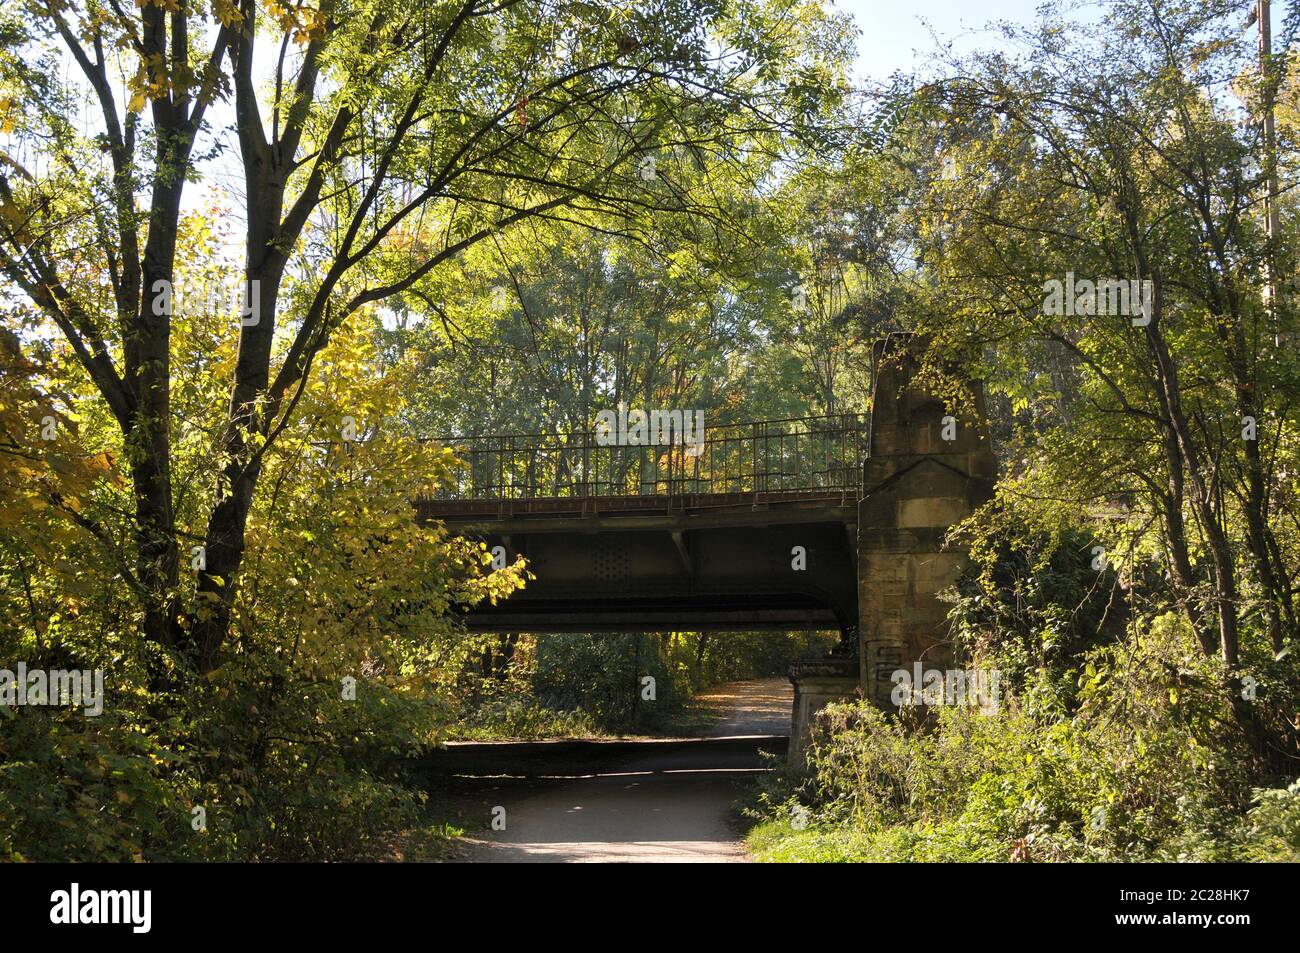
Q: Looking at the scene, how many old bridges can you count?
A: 1